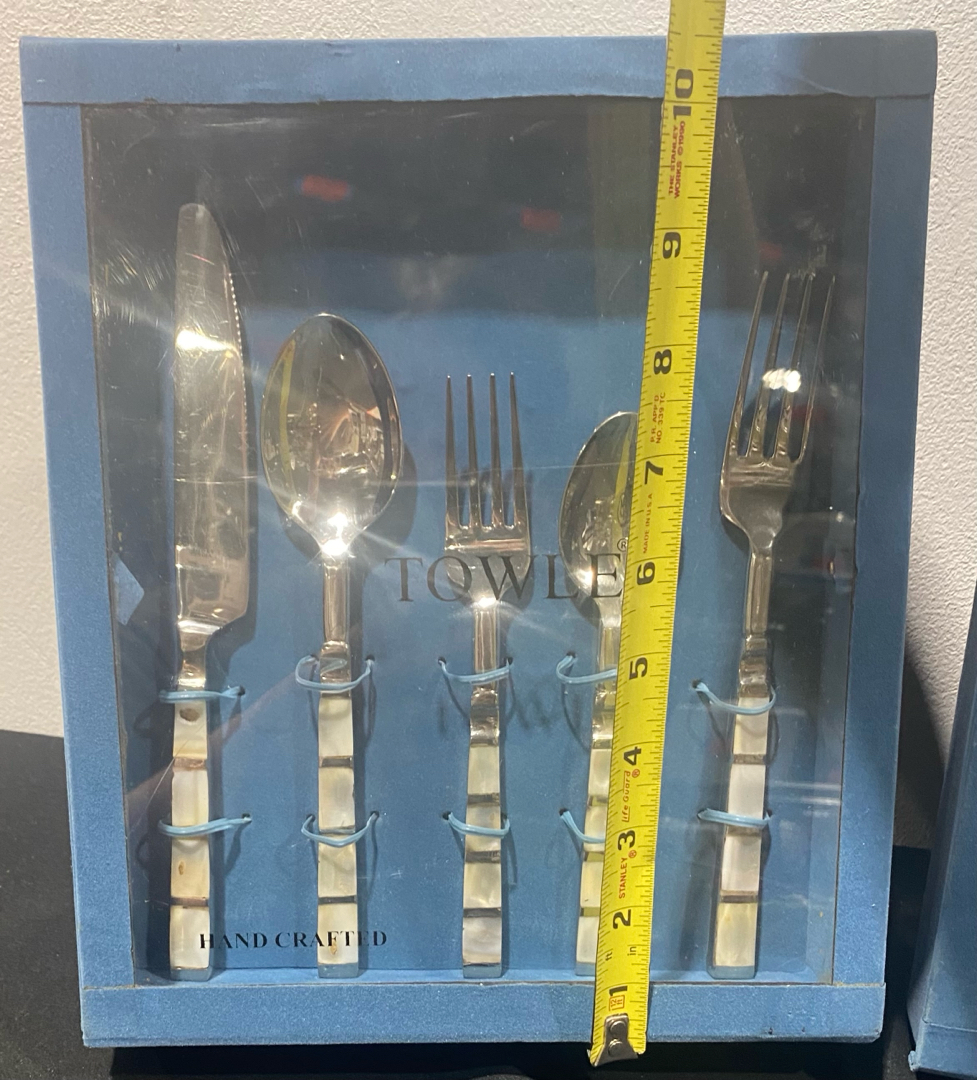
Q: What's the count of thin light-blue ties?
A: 10